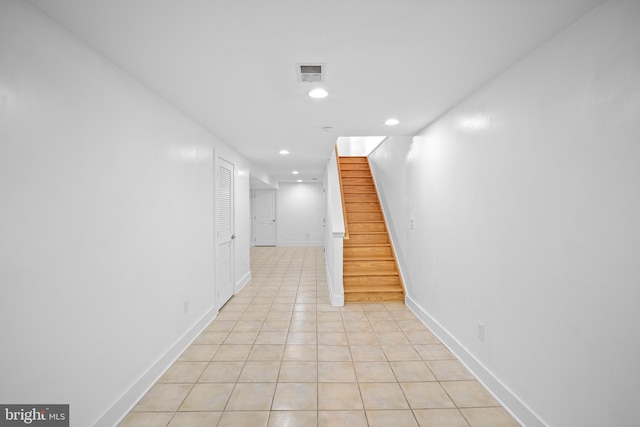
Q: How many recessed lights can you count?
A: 5